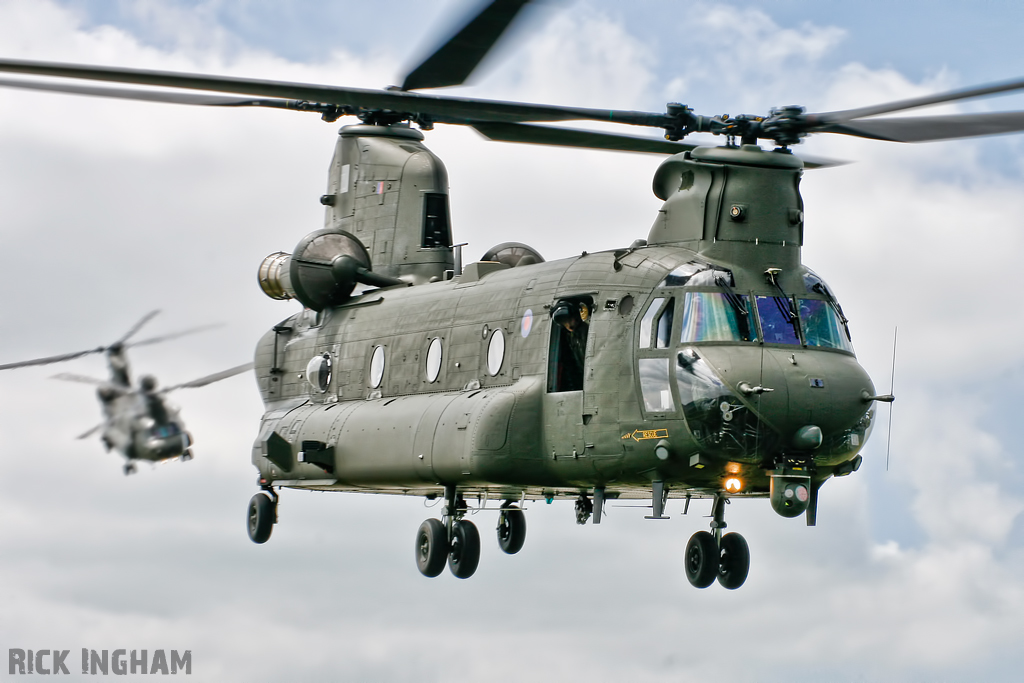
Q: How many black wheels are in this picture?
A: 6